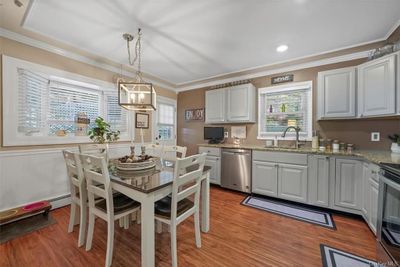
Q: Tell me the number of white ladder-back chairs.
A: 6